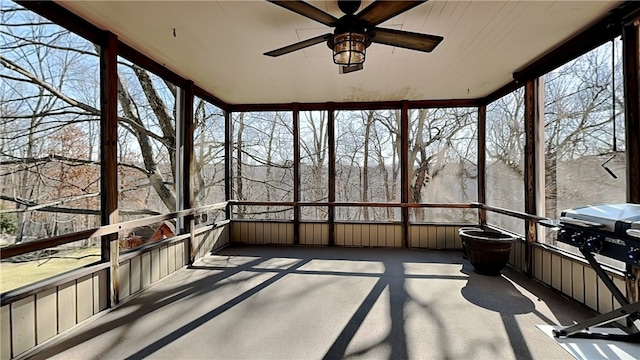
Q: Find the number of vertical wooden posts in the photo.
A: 9